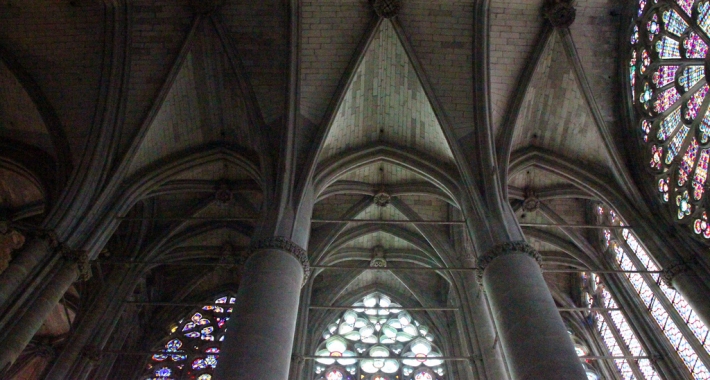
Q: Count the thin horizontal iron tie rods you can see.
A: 12